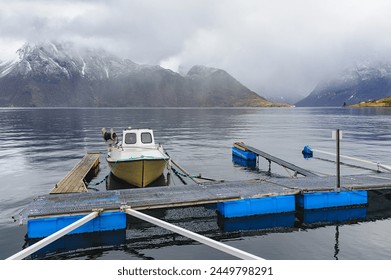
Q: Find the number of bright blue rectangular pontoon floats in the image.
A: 4